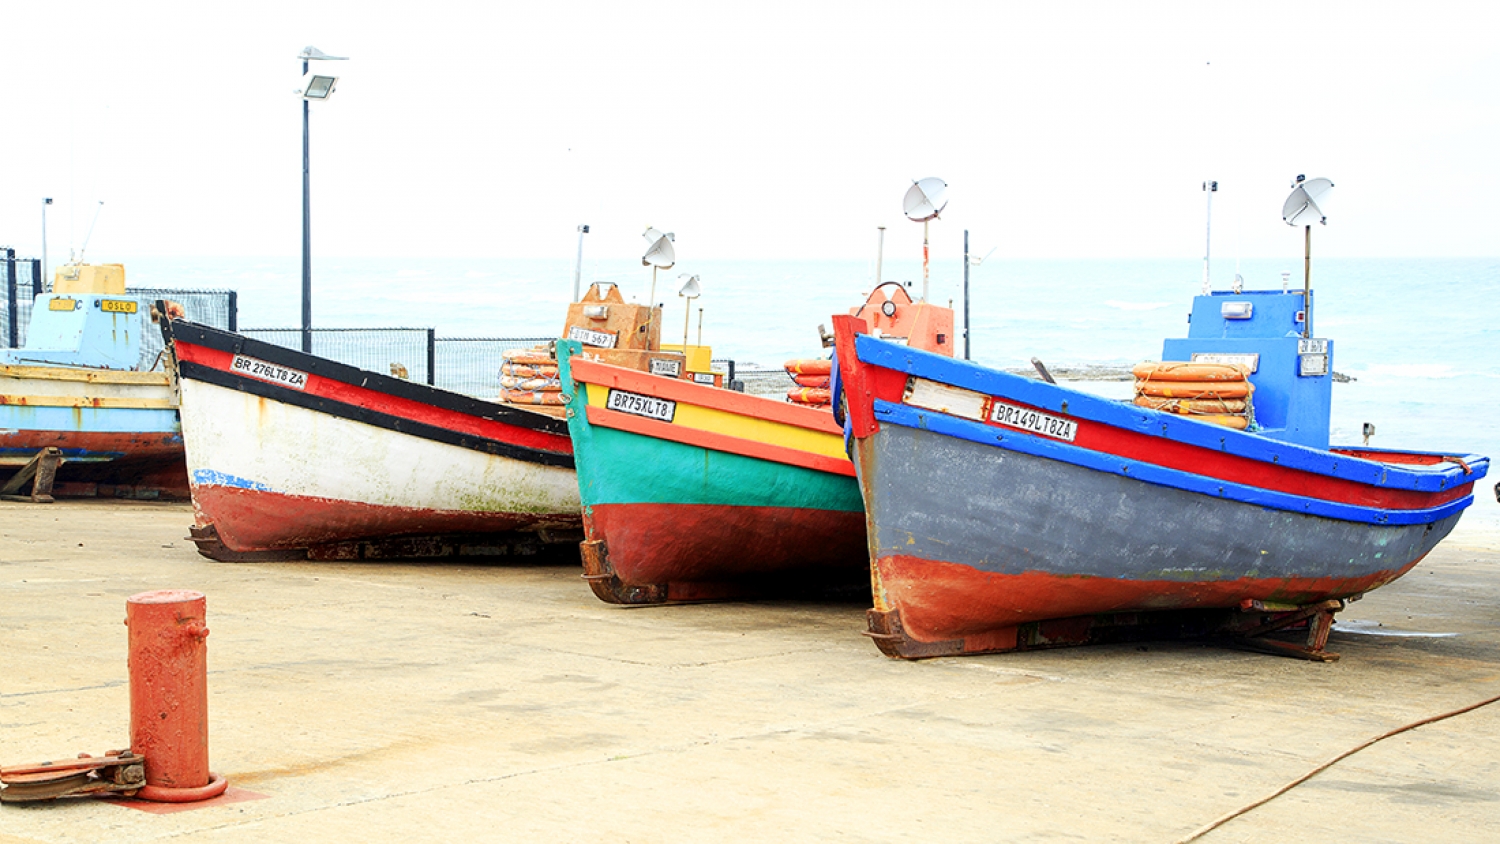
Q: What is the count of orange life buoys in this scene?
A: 11